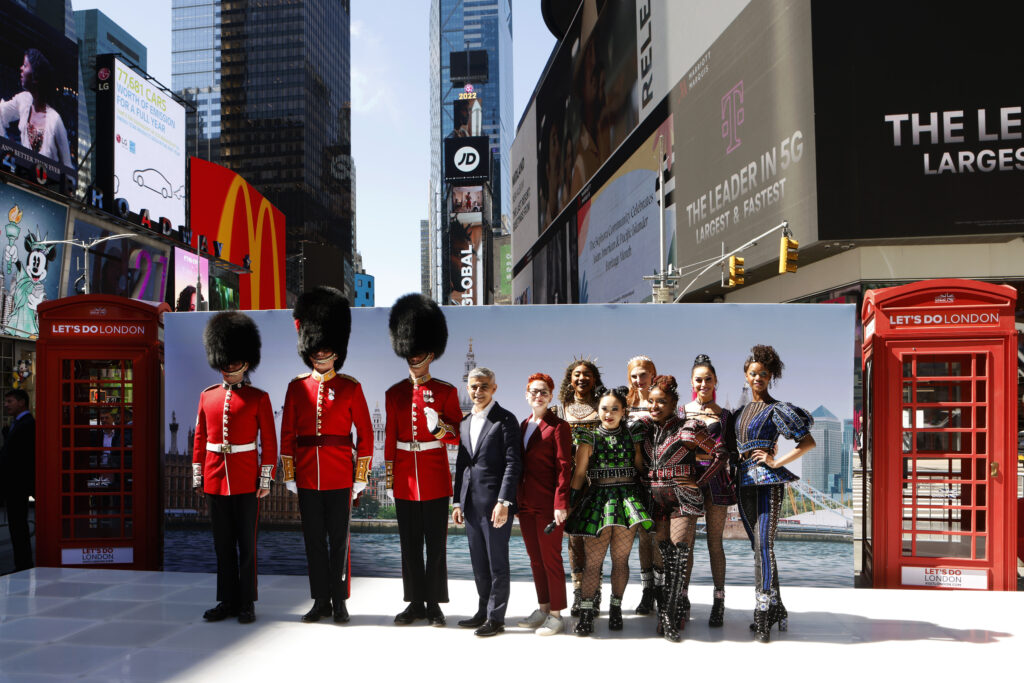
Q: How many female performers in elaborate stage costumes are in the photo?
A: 6